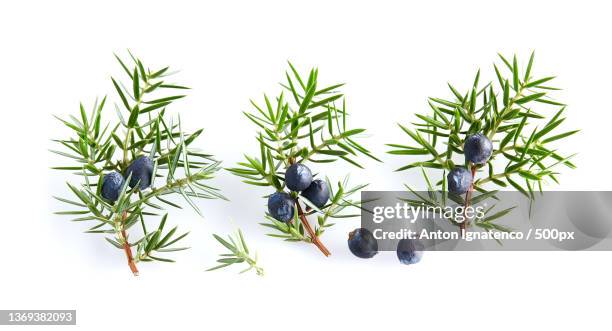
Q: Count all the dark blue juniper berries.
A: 9